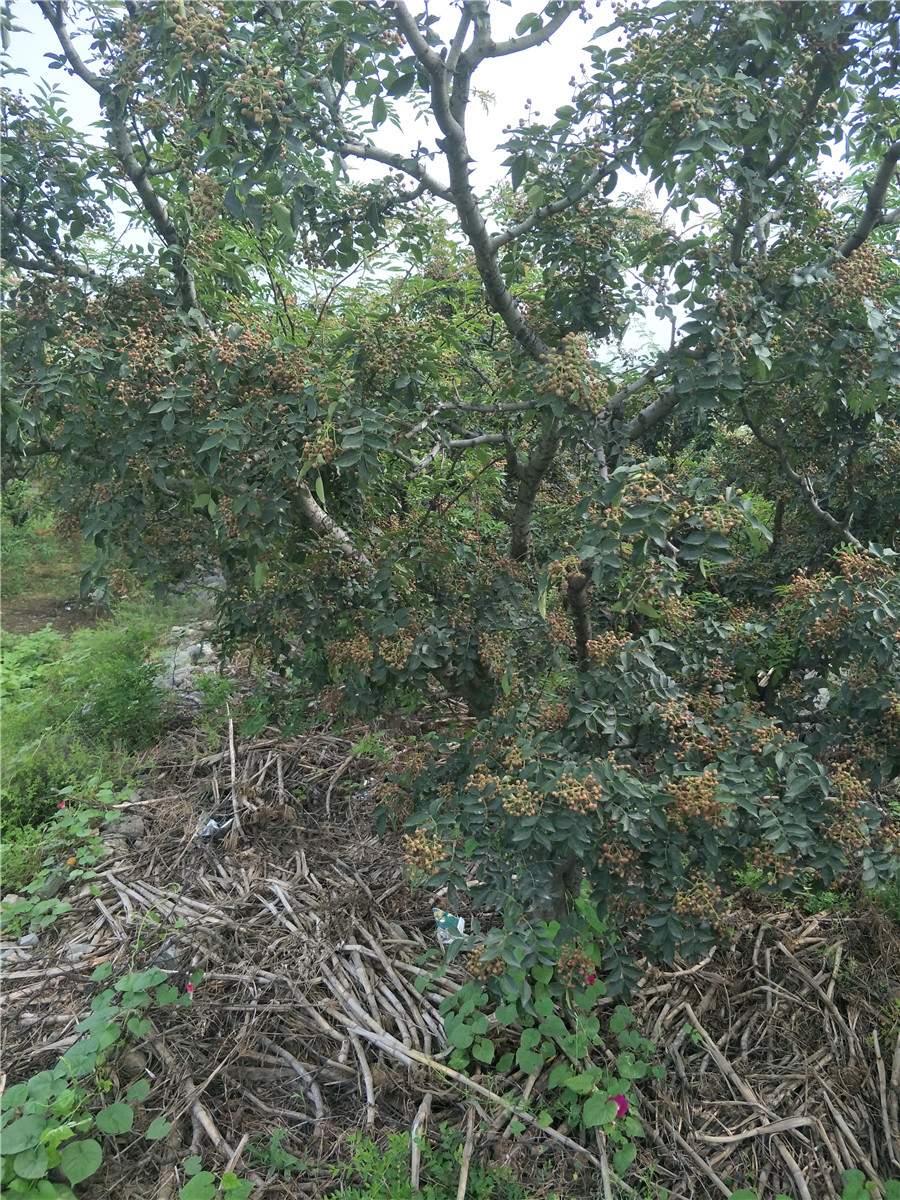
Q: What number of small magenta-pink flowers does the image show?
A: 4